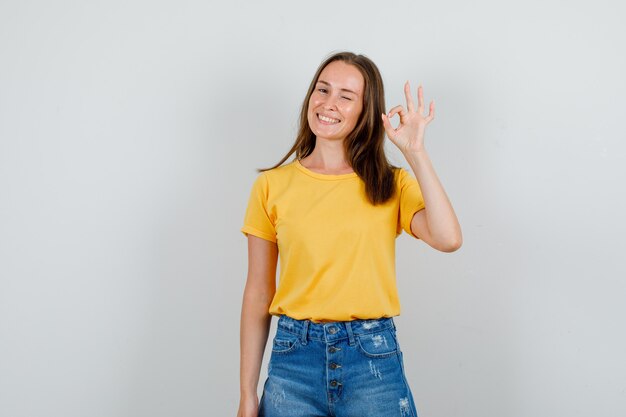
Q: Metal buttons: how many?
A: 4